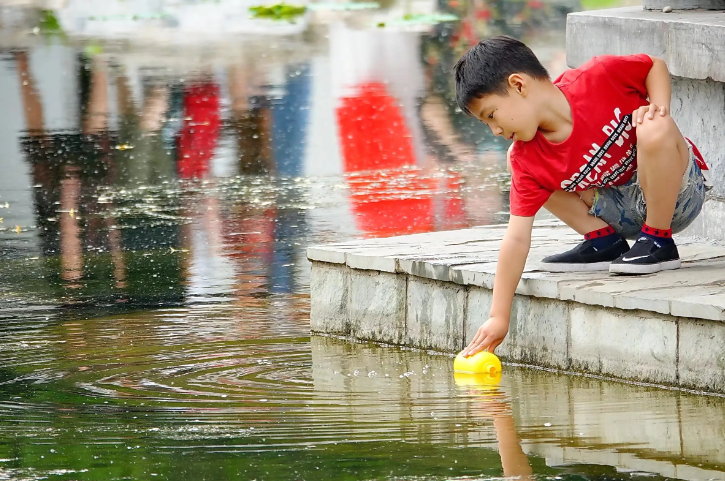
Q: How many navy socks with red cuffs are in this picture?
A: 2